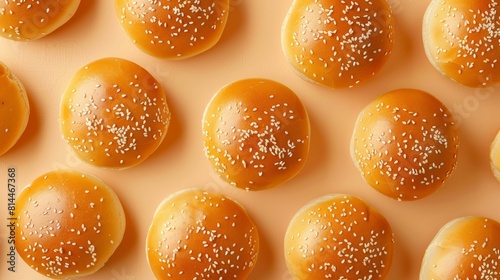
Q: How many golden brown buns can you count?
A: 13